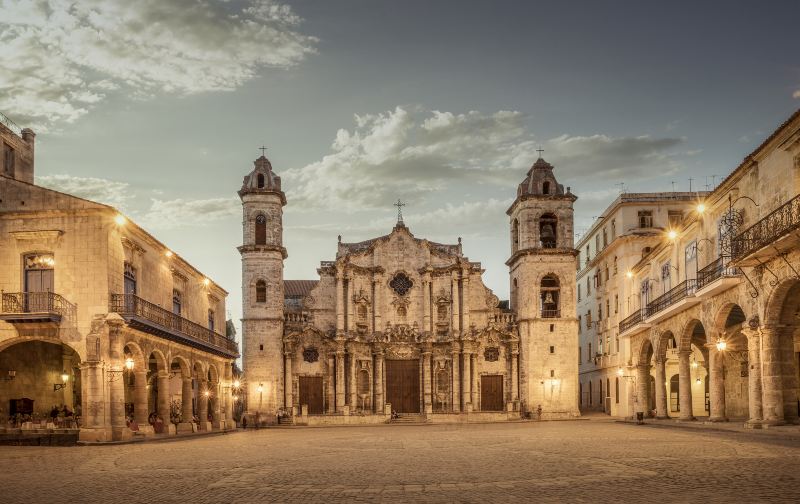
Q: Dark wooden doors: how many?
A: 3